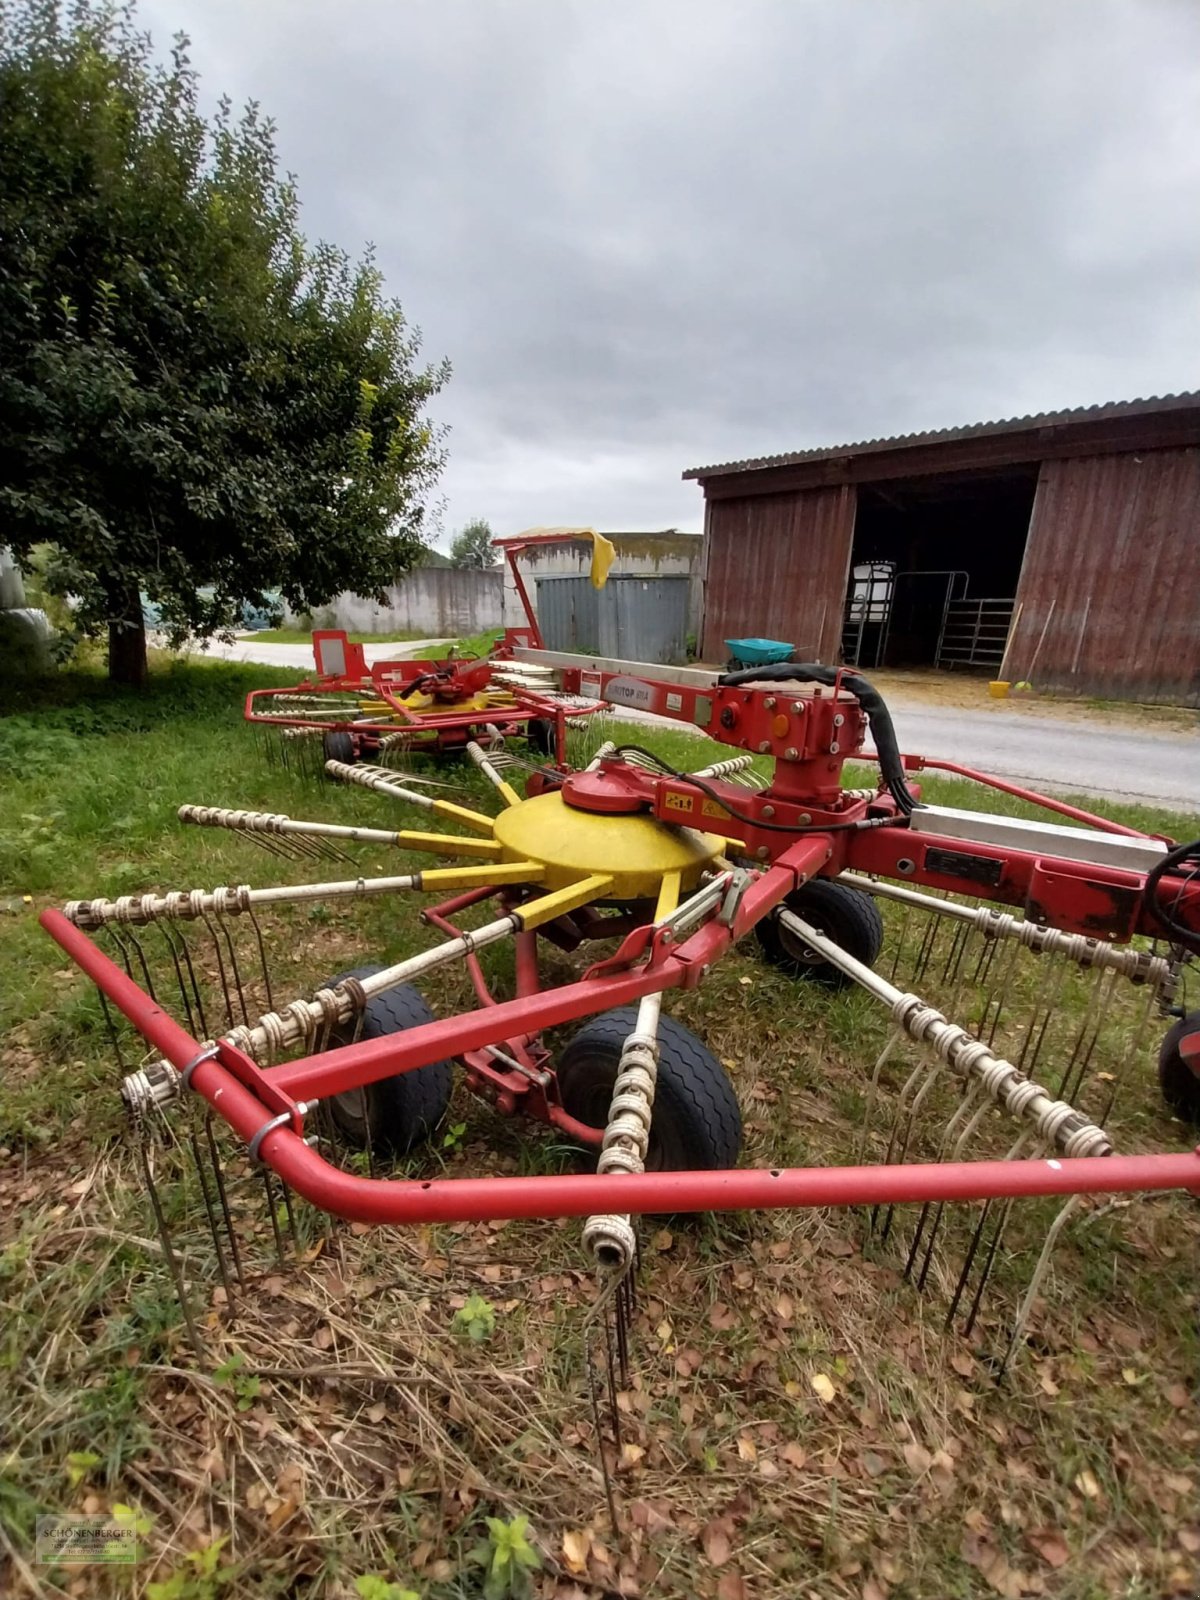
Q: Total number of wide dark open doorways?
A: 1